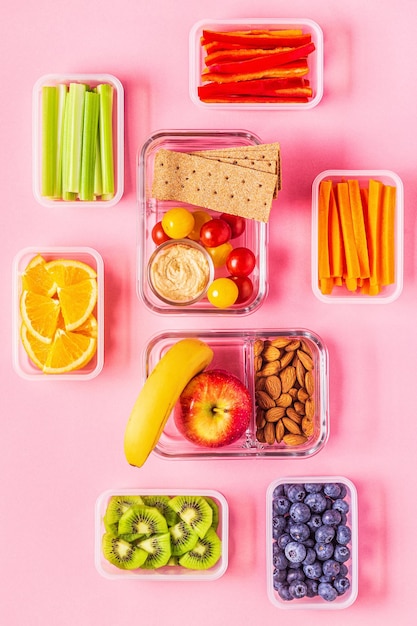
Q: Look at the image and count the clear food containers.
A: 8